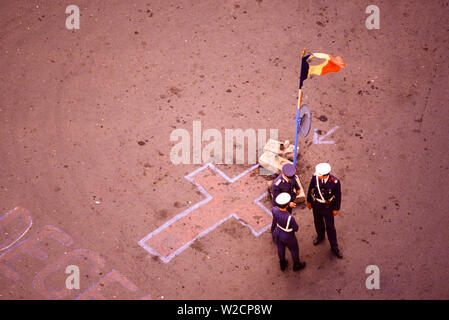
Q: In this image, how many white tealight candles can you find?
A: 0